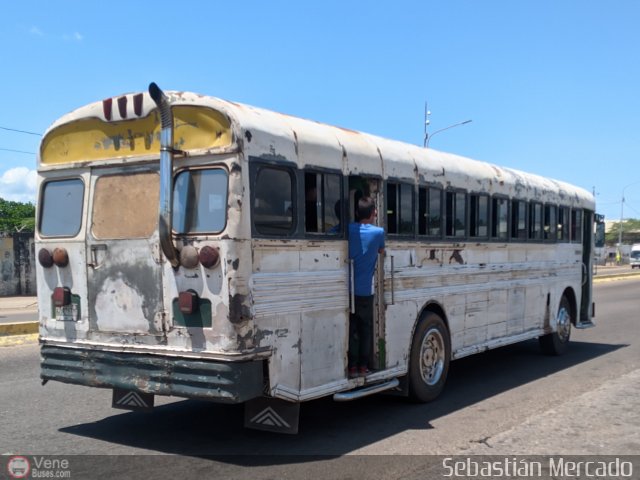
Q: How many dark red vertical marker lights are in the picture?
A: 3